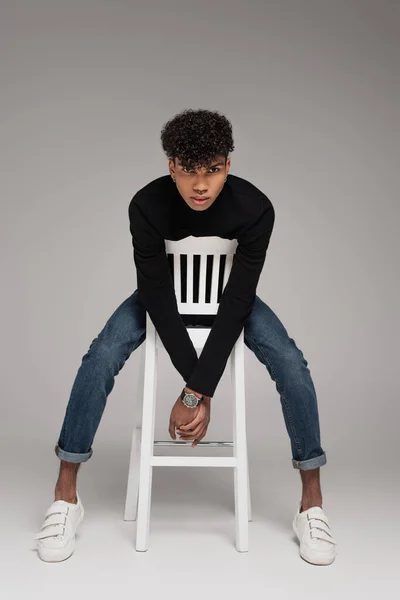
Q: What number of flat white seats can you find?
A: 1